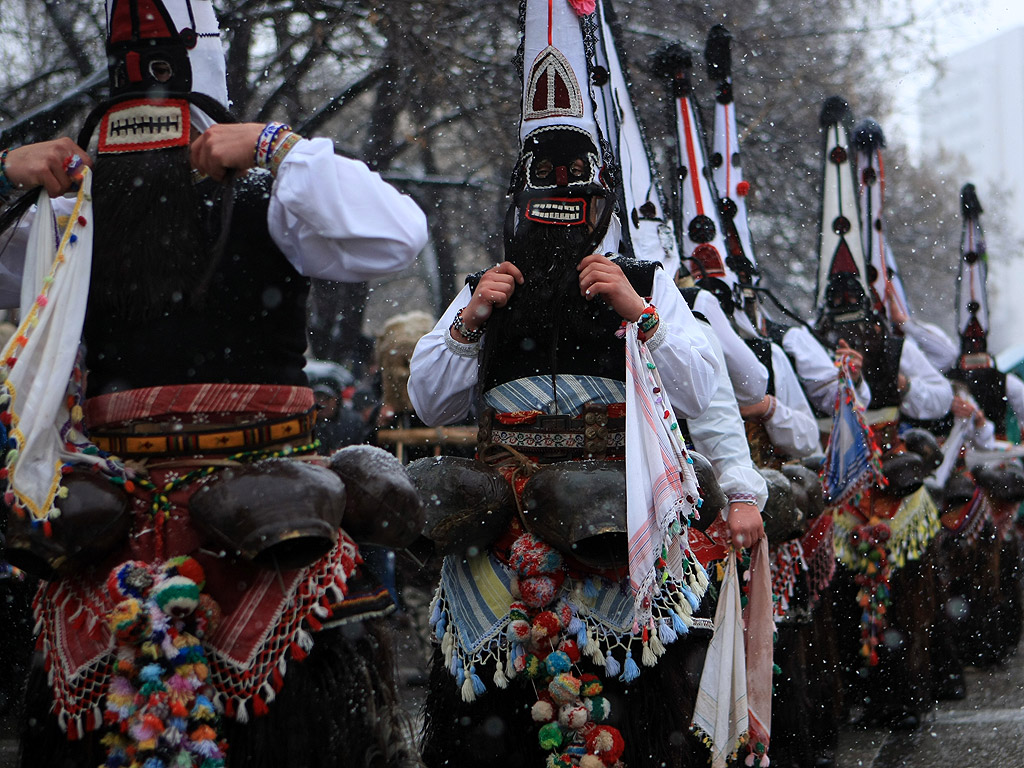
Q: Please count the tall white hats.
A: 8